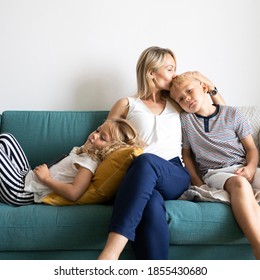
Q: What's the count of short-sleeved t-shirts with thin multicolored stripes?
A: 1